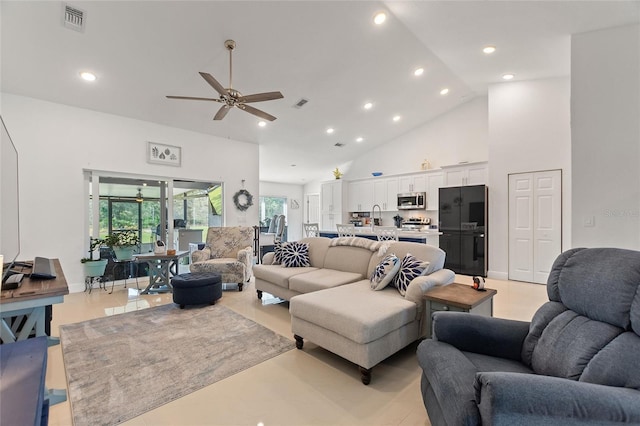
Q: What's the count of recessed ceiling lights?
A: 11